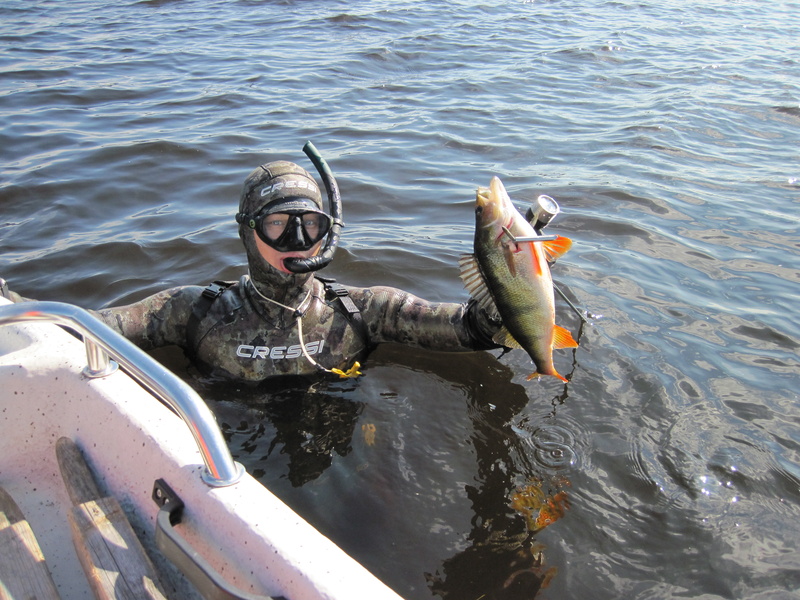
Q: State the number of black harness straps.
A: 2